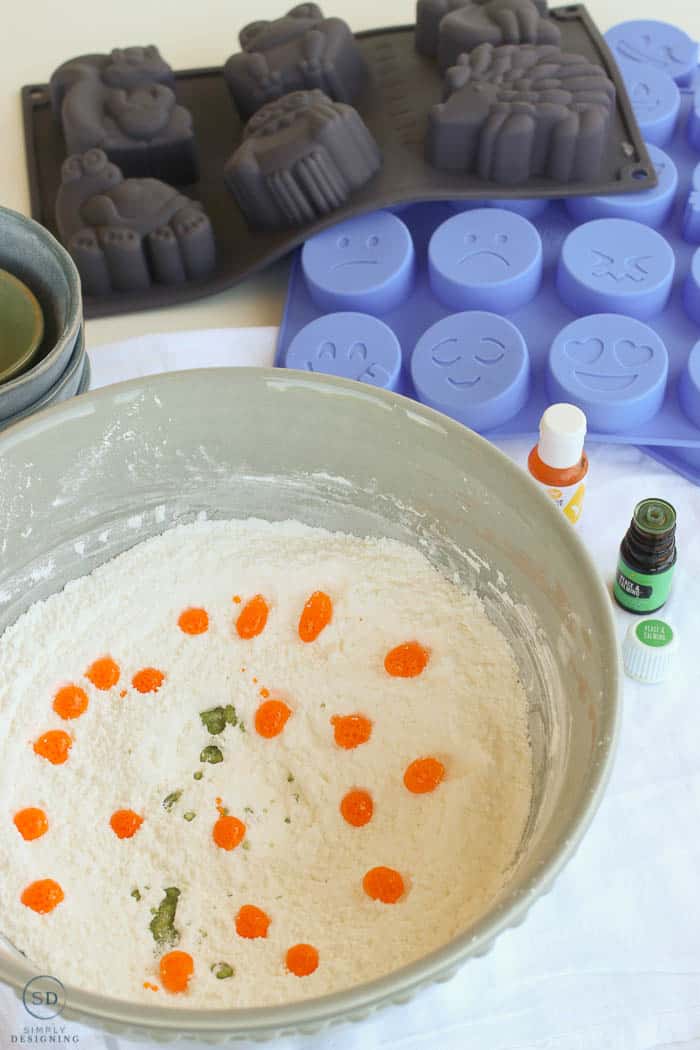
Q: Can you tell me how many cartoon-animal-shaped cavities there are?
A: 6